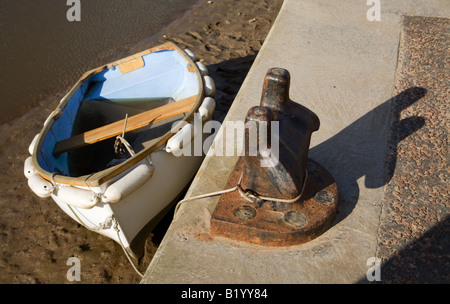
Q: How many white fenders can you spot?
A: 12